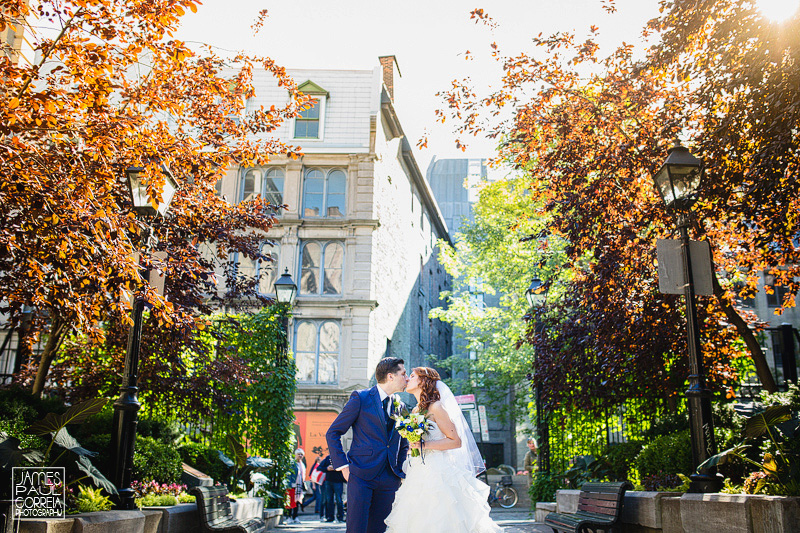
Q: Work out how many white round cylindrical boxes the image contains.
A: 0